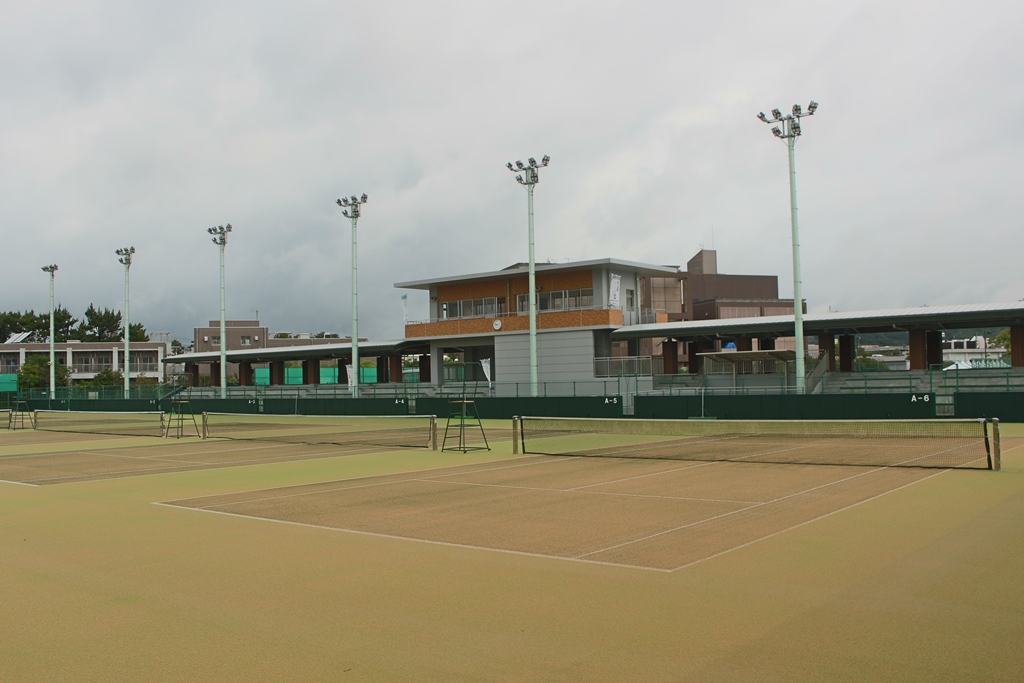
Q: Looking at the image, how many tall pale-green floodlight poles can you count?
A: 6